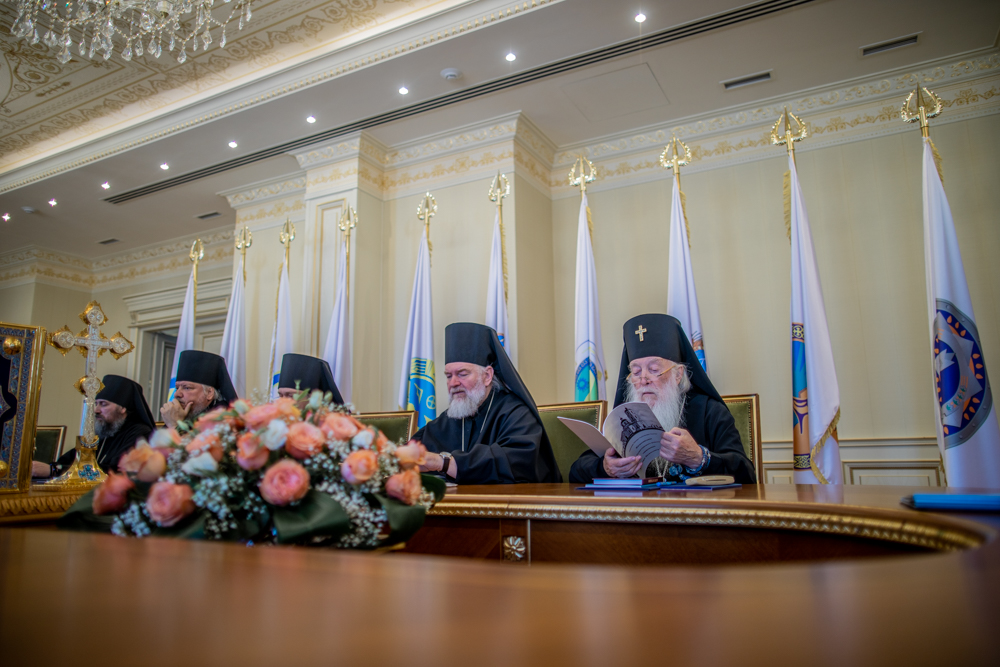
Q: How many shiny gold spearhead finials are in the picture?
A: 10